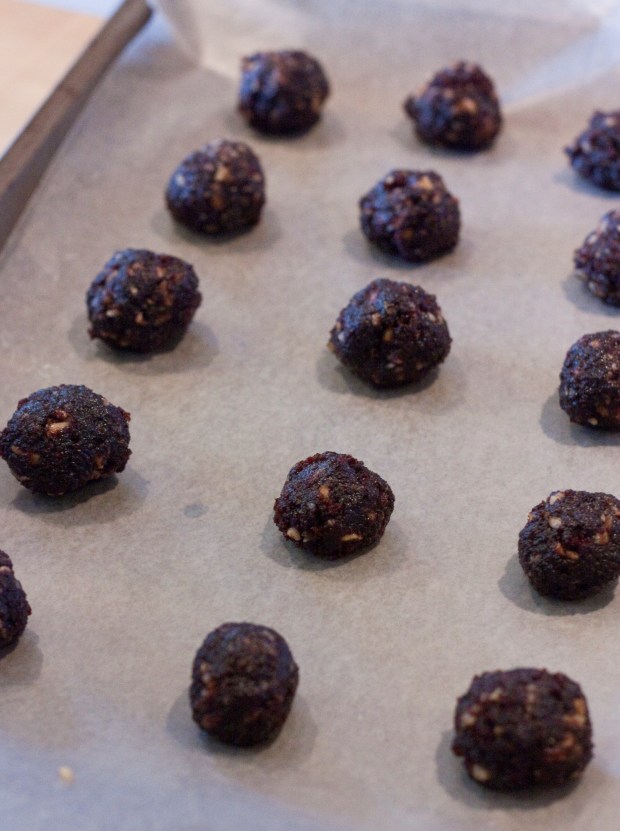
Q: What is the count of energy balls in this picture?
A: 15